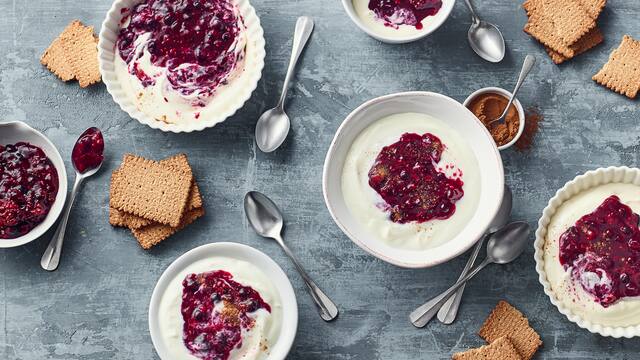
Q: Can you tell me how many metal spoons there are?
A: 7